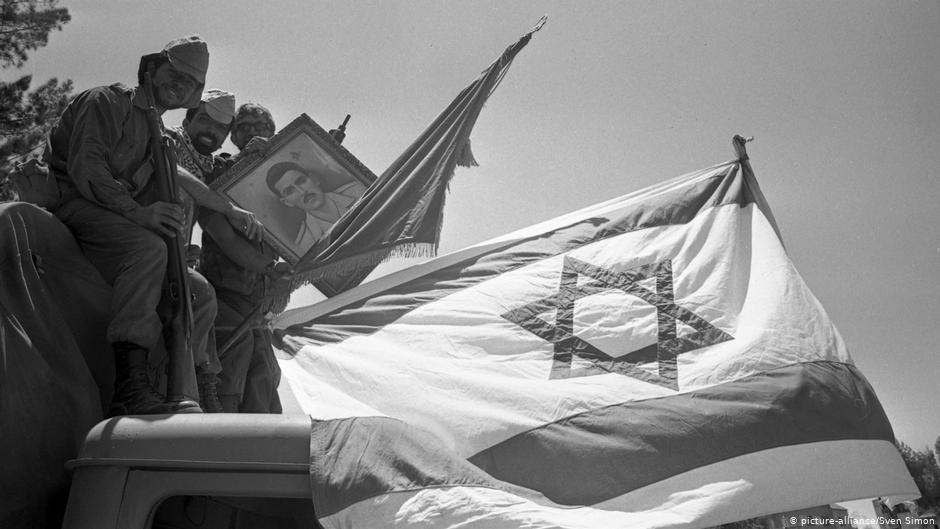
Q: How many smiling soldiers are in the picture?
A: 2